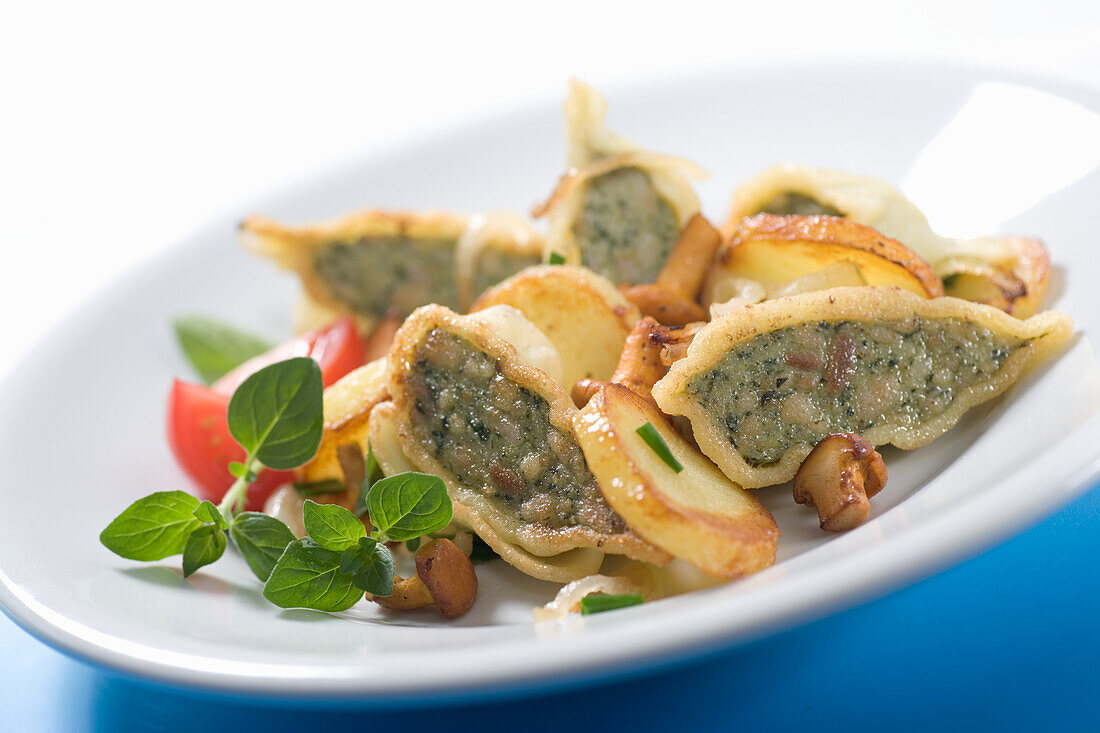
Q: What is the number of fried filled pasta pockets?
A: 5